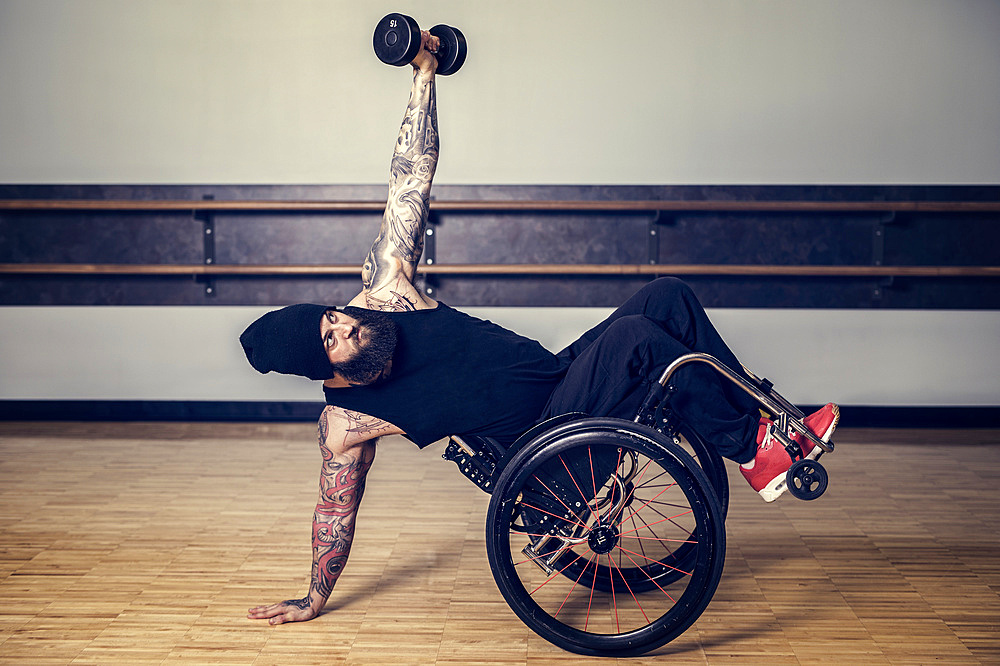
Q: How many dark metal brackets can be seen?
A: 4